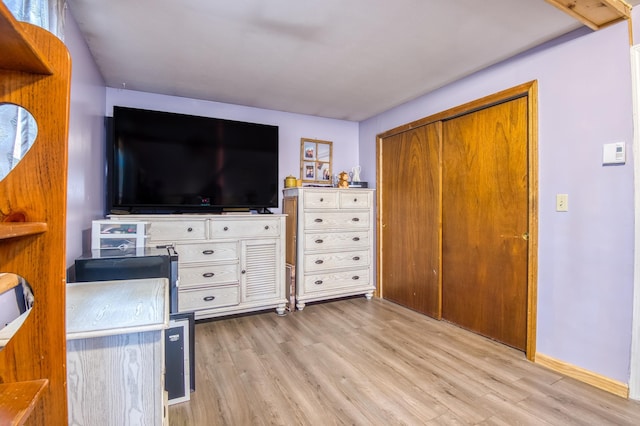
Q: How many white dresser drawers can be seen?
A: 11